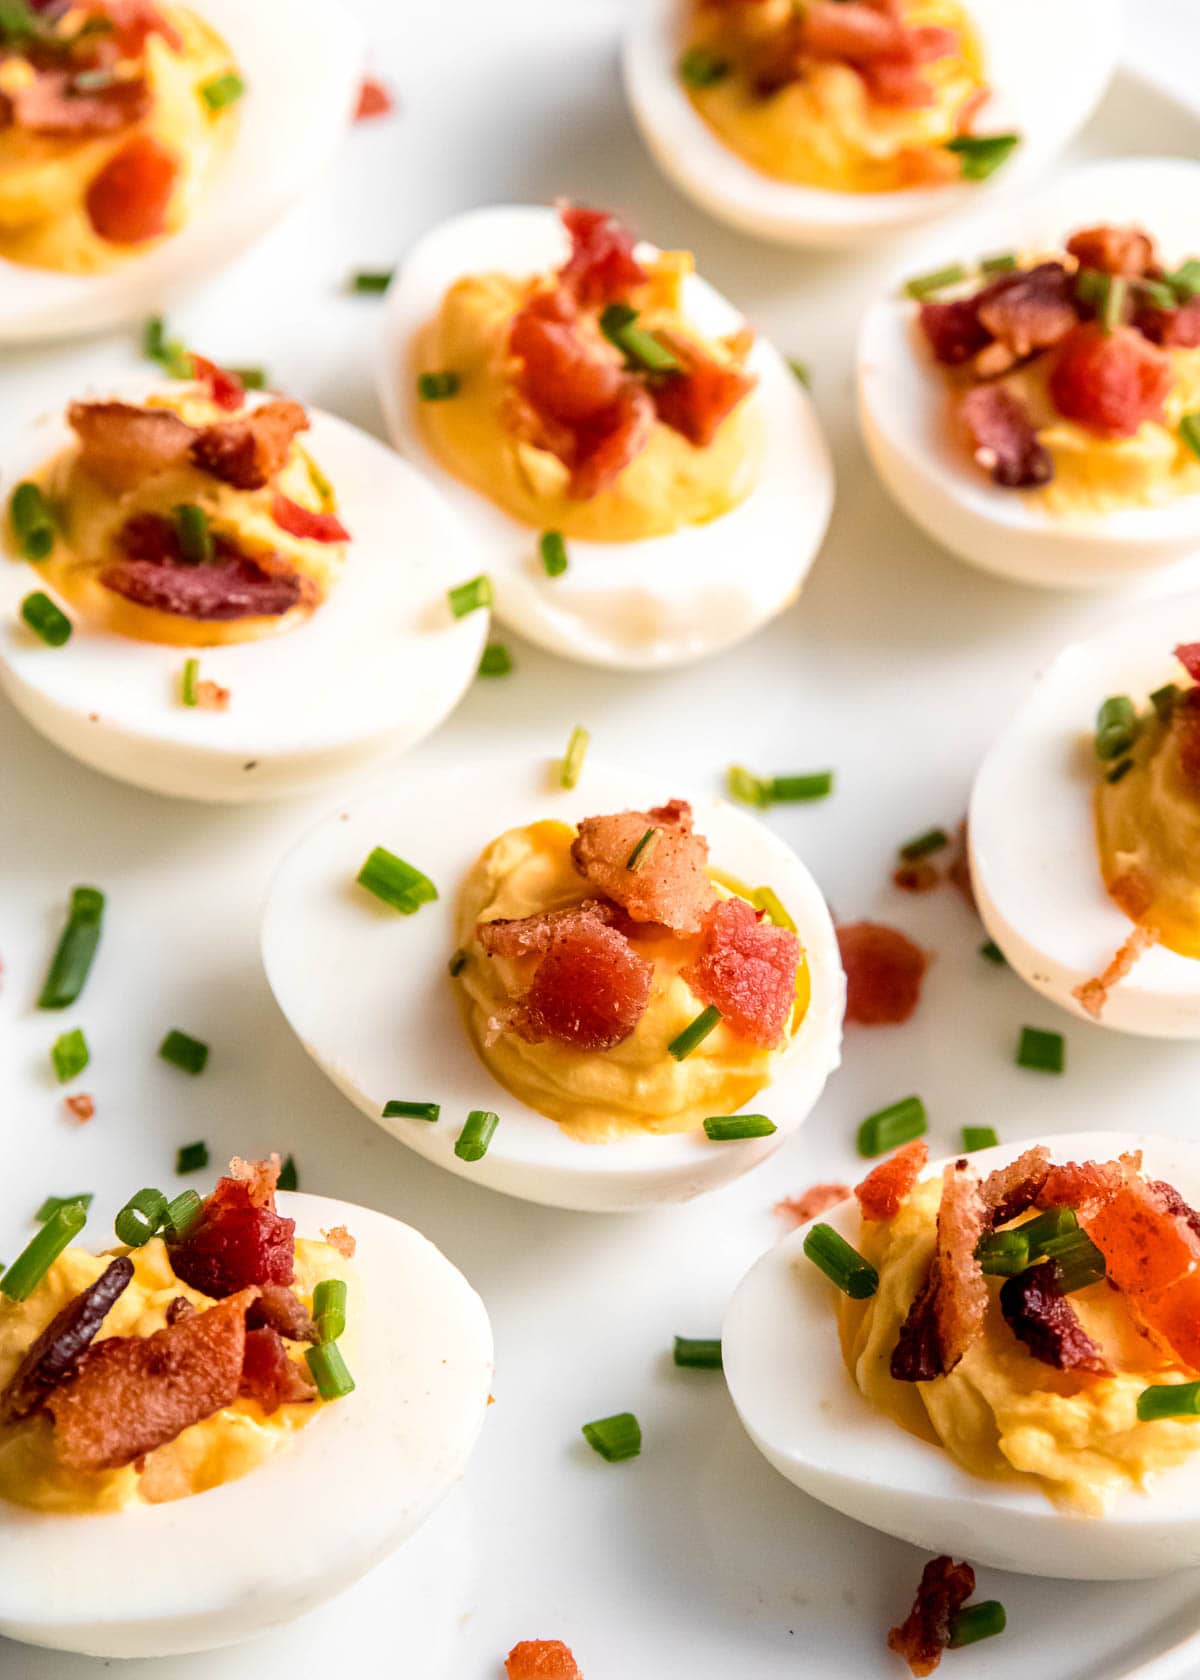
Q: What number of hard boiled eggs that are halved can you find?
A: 9